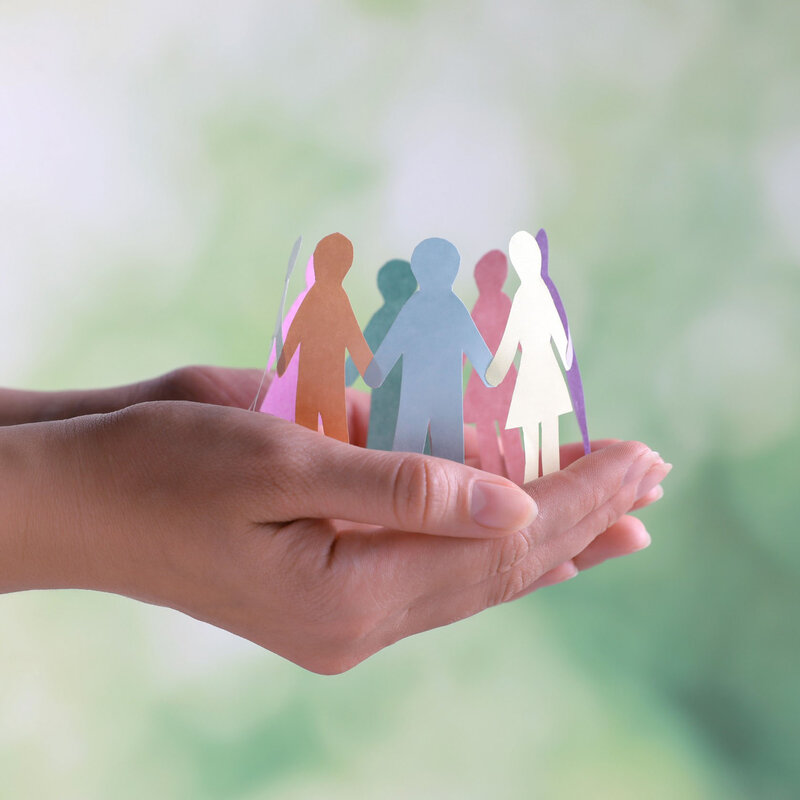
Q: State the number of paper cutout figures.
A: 8